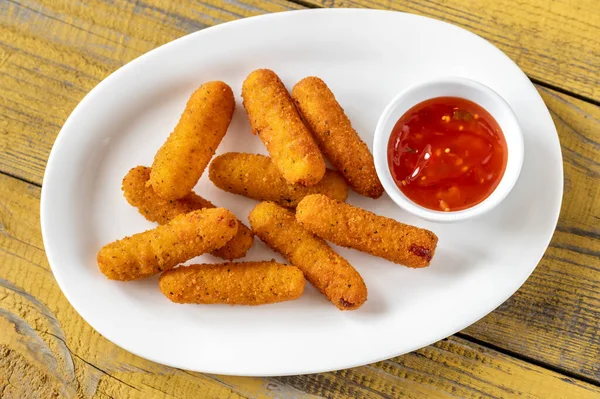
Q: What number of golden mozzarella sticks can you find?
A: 9